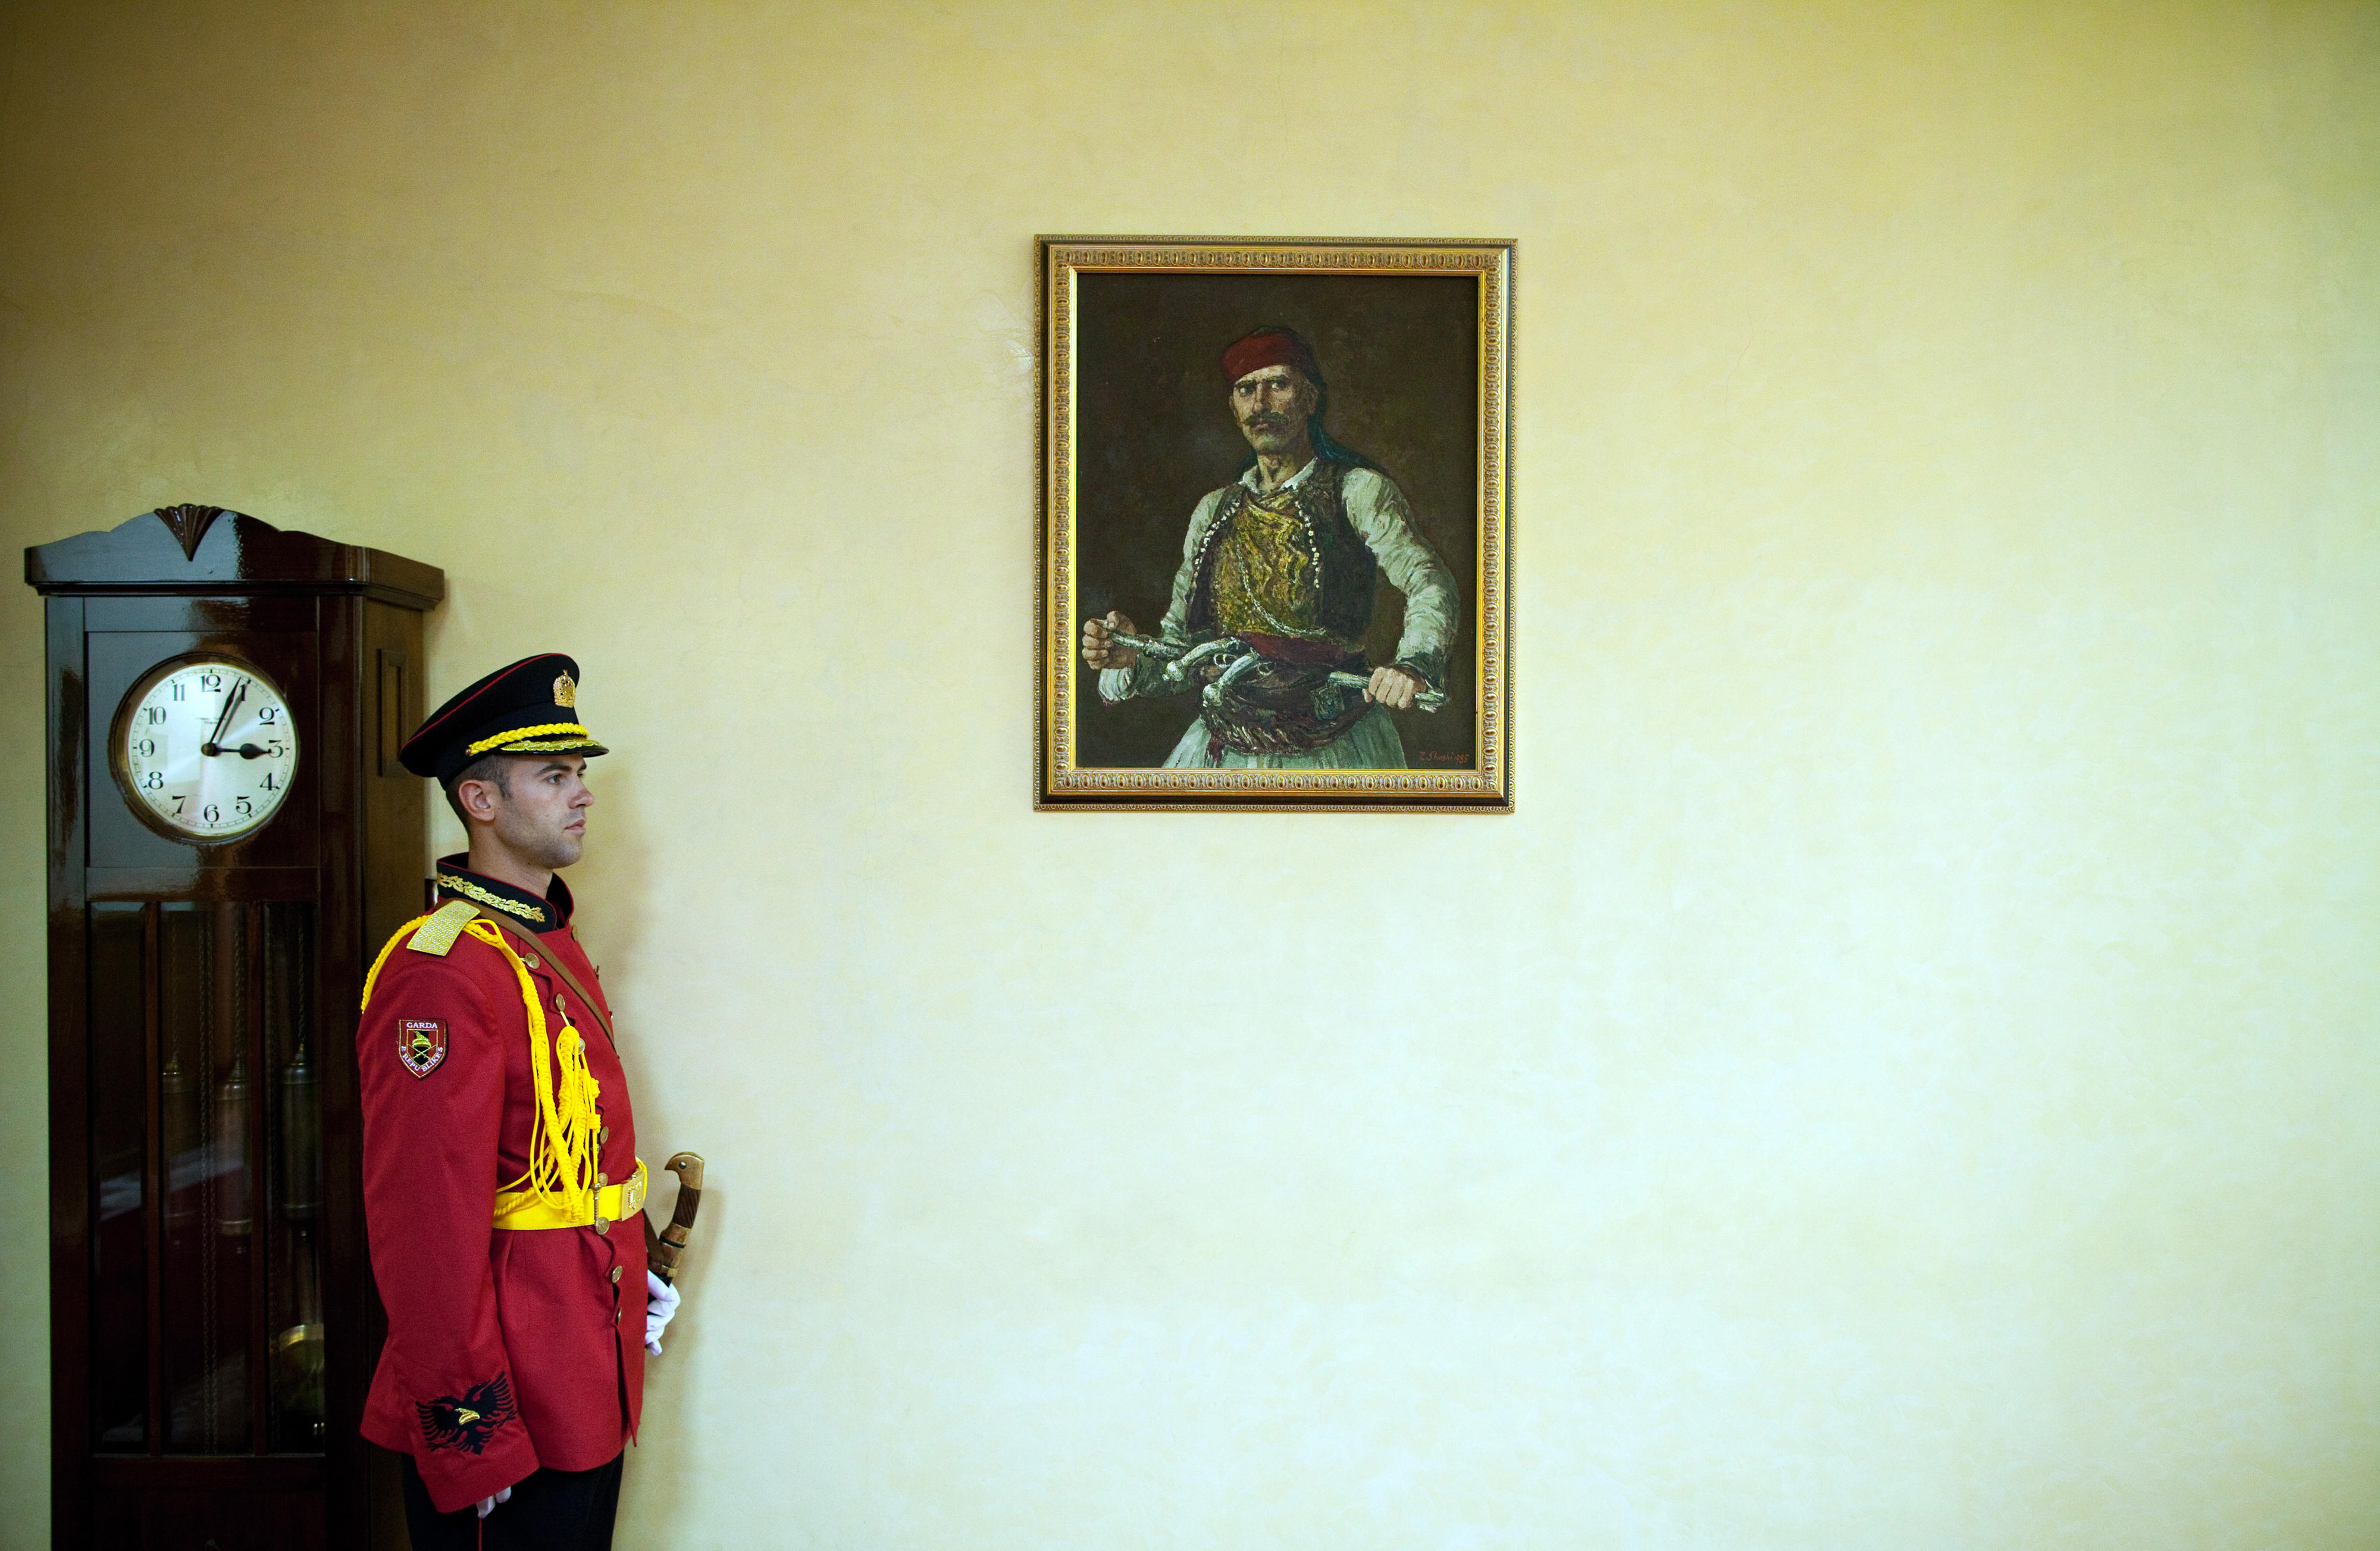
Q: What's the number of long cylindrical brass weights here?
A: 3